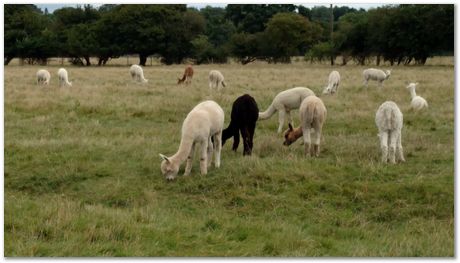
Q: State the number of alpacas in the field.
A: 13